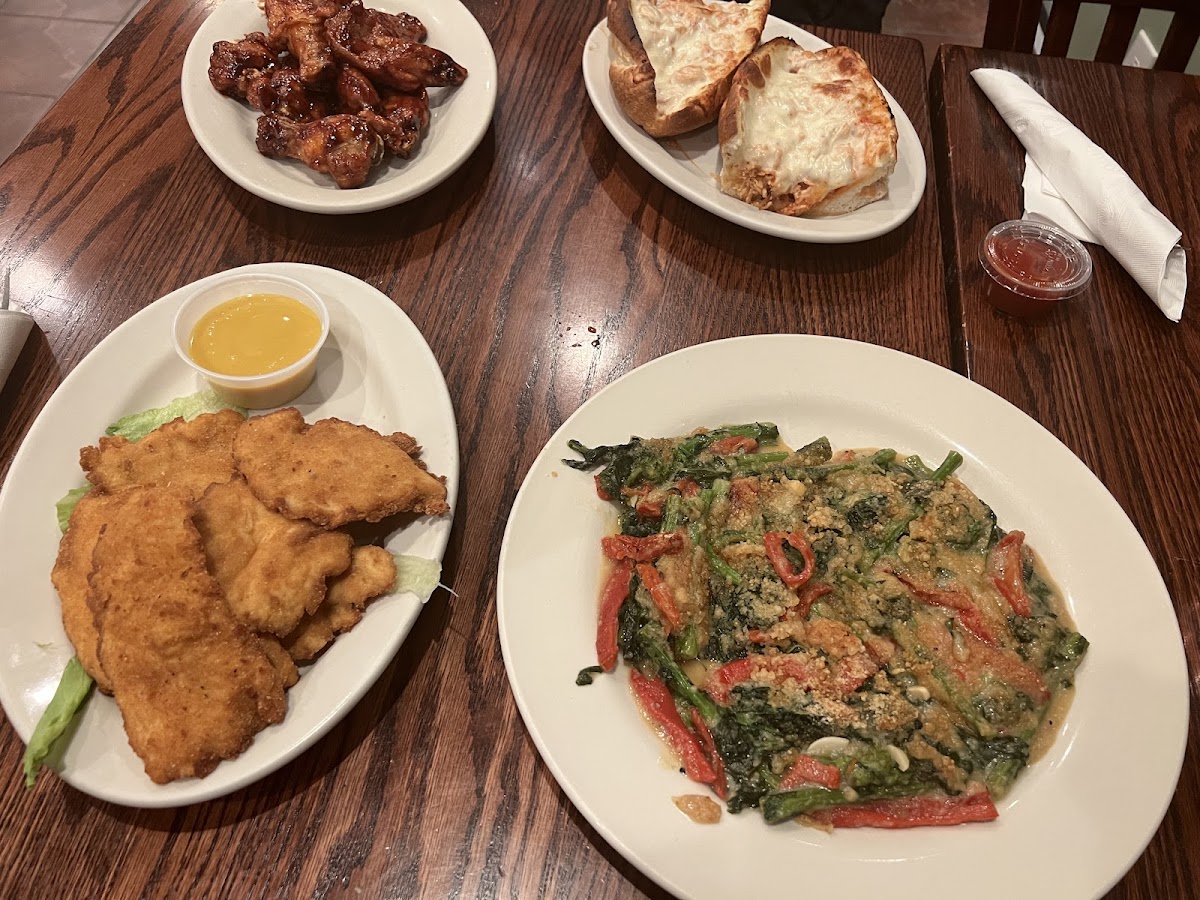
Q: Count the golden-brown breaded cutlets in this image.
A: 6